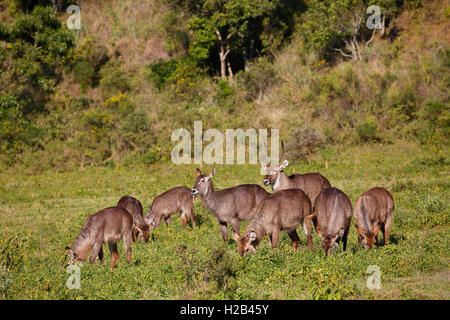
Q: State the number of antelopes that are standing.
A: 8